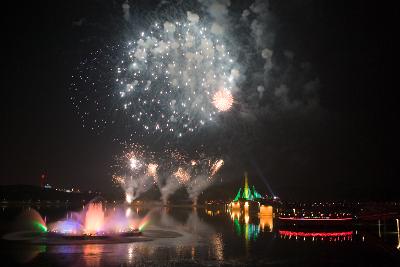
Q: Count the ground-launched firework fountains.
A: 3